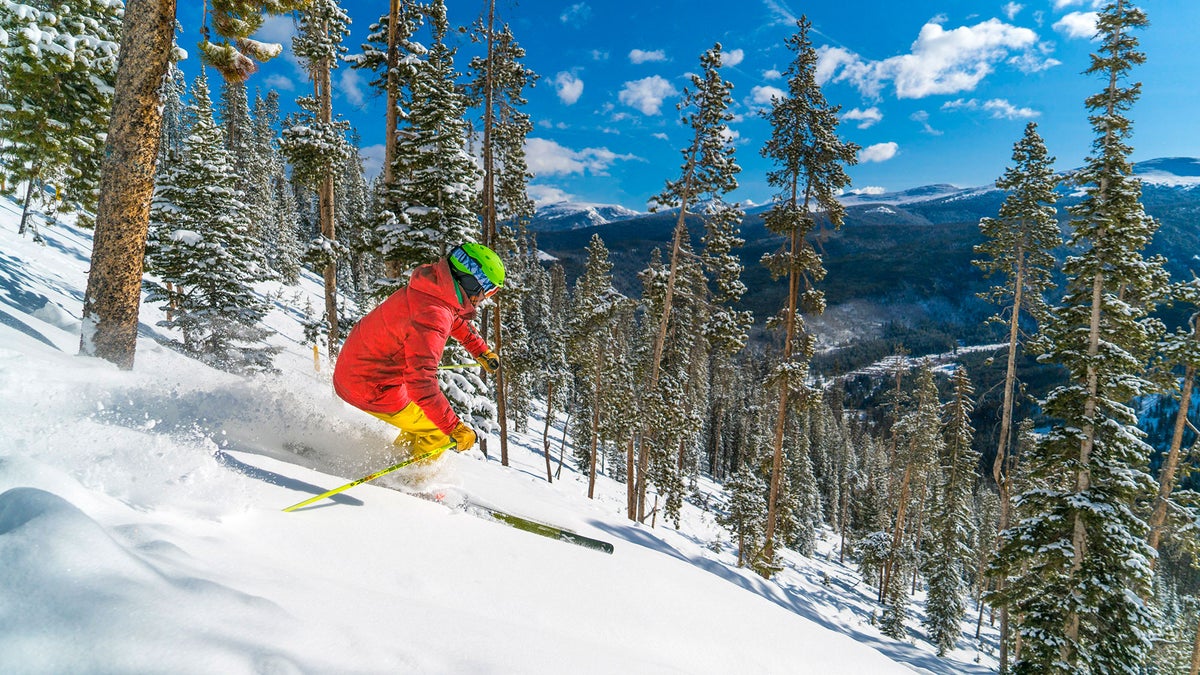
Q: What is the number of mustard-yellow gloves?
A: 2